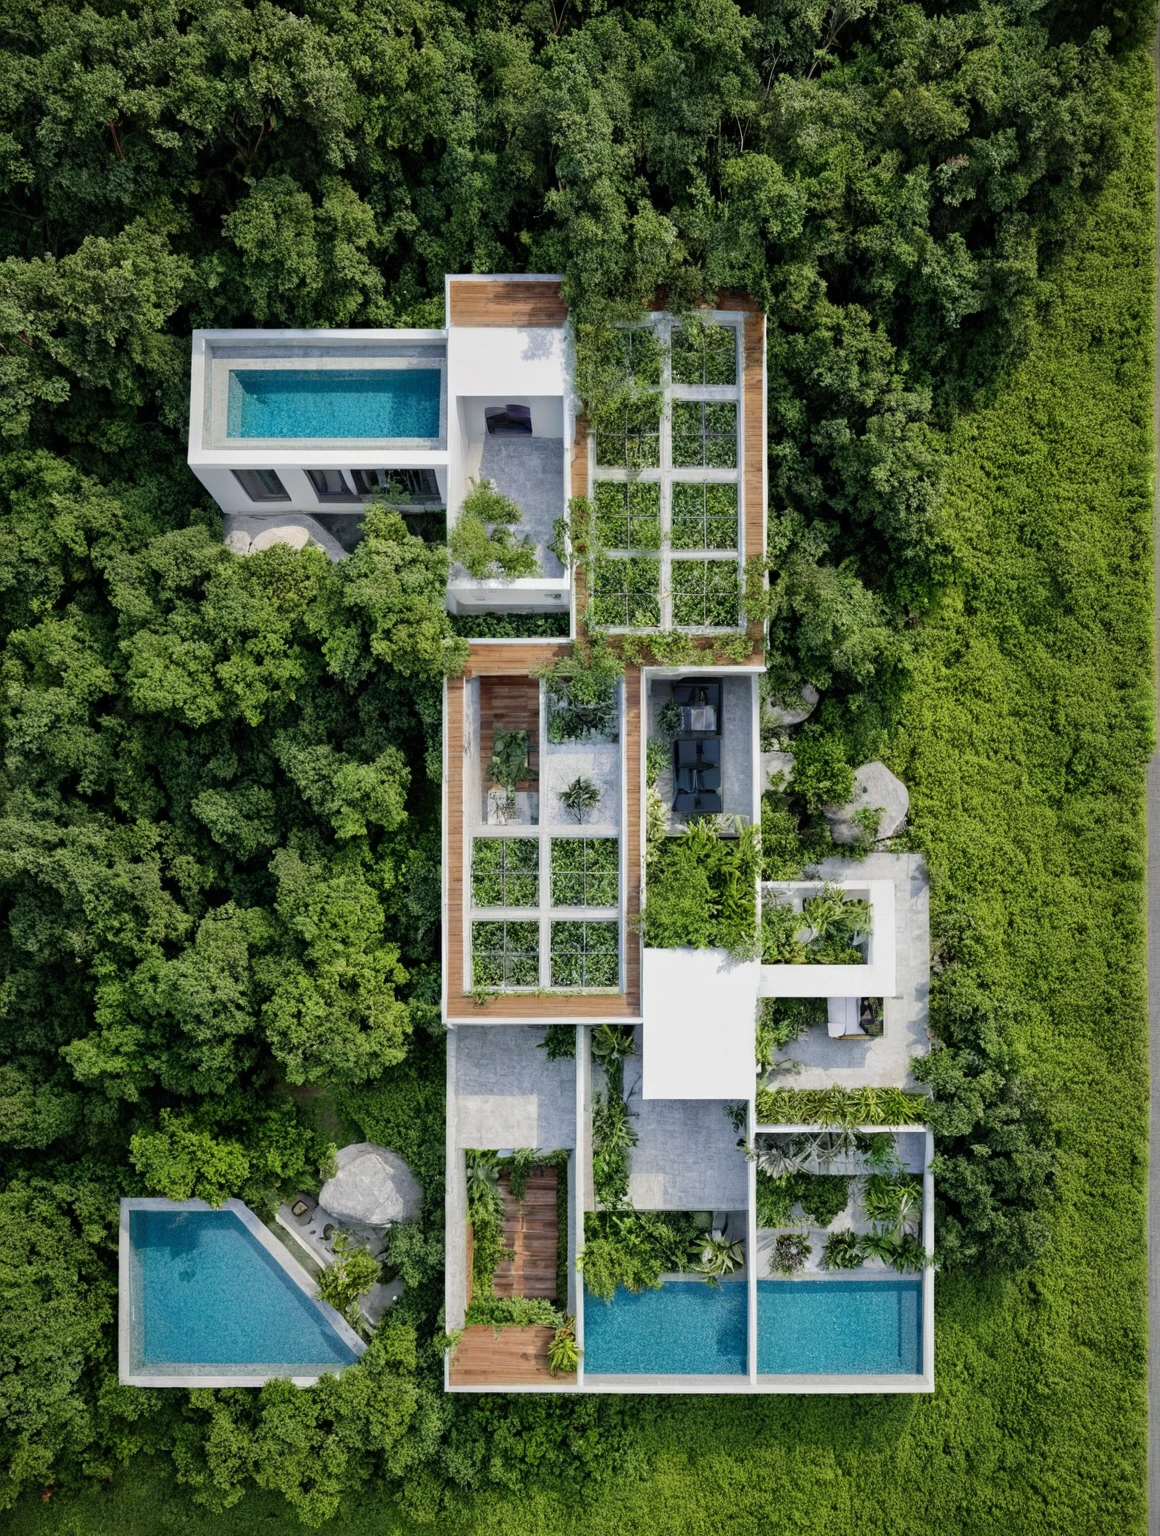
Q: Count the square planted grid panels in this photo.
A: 12